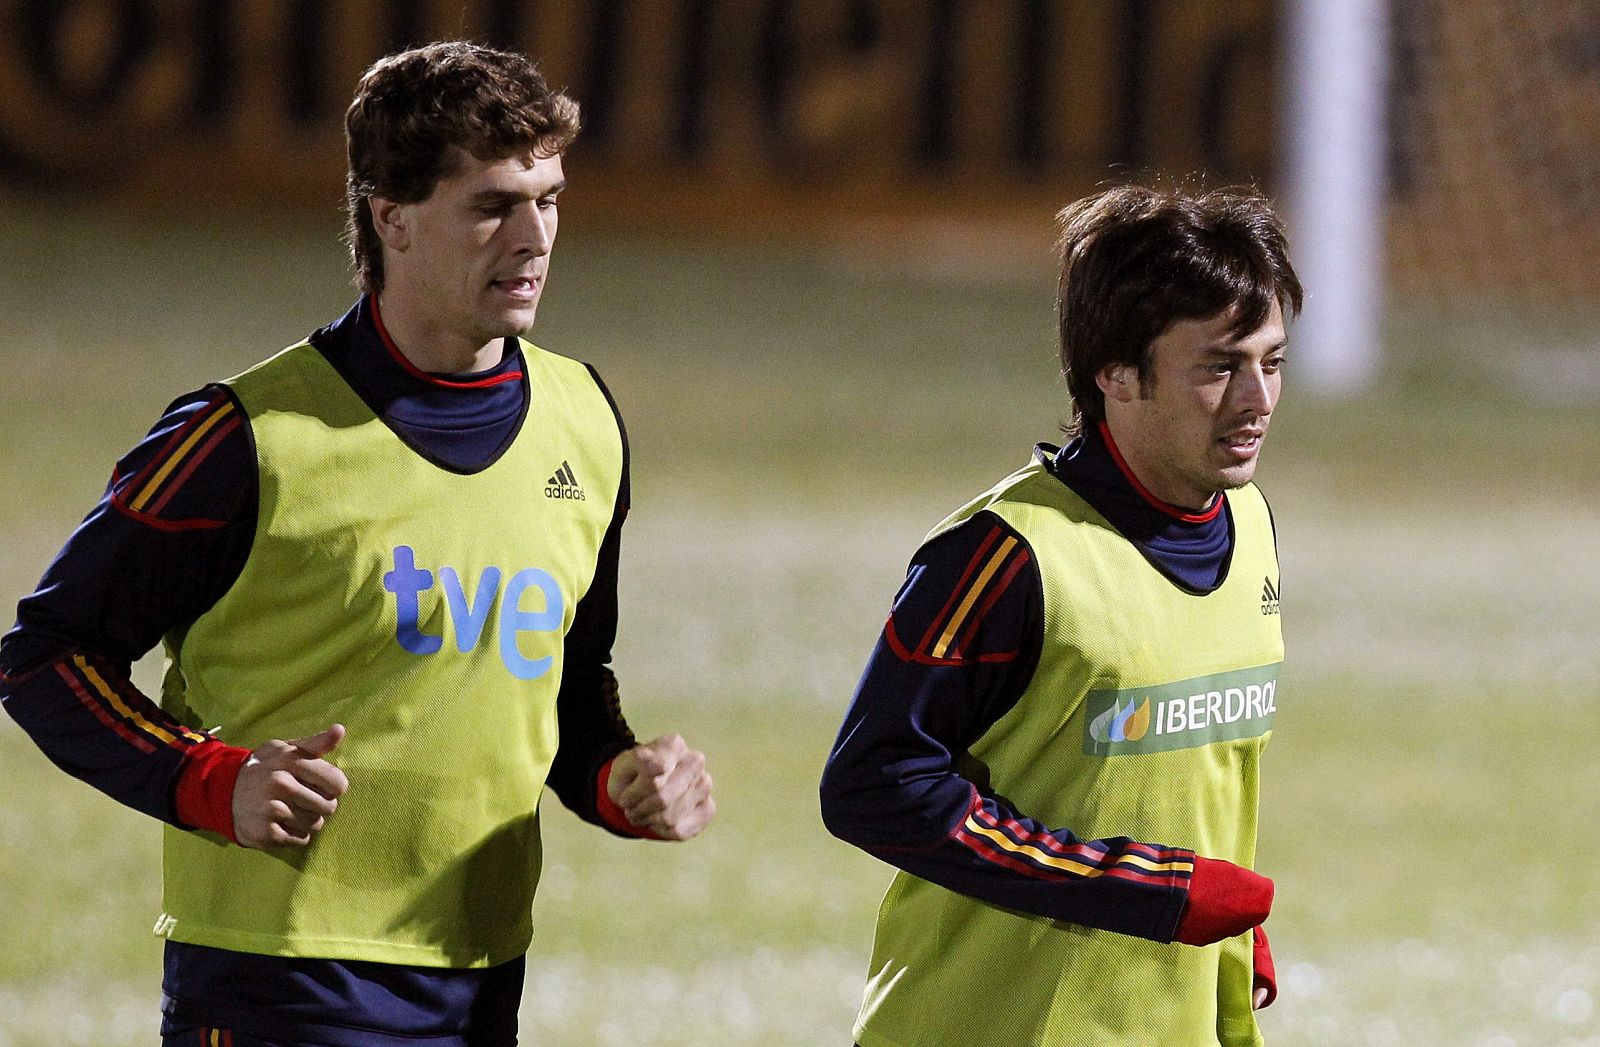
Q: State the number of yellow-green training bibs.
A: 2